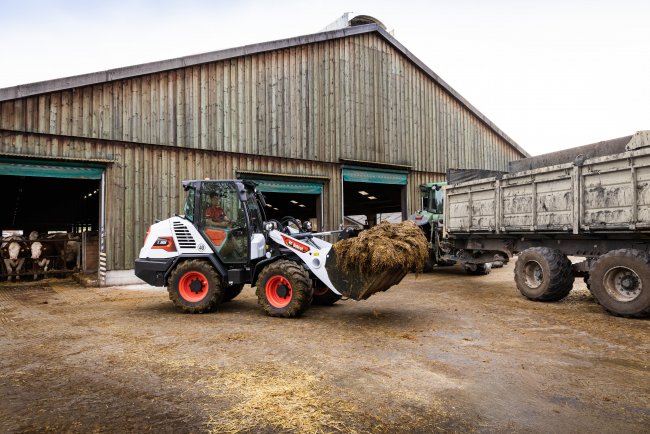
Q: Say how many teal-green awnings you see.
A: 3